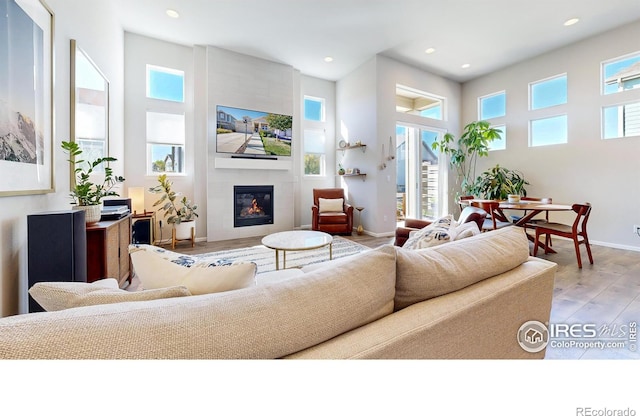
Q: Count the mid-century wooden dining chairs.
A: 4